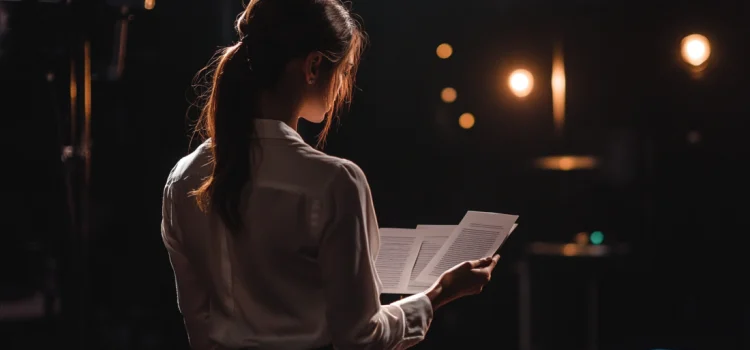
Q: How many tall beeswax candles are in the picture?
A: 0